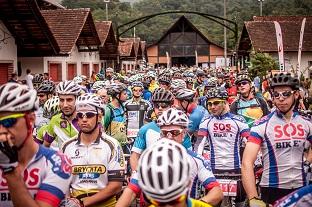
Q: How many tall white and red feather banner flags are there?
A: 2